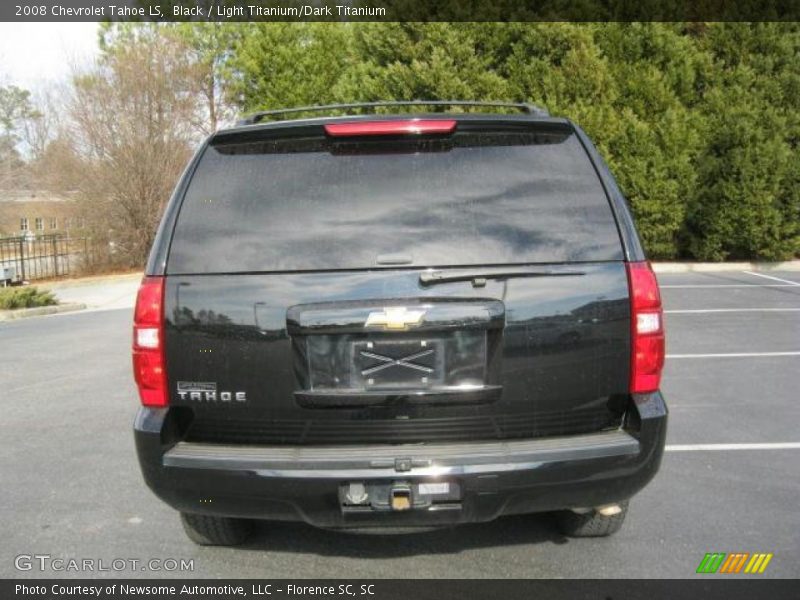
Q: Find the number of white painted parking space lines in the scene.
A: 5